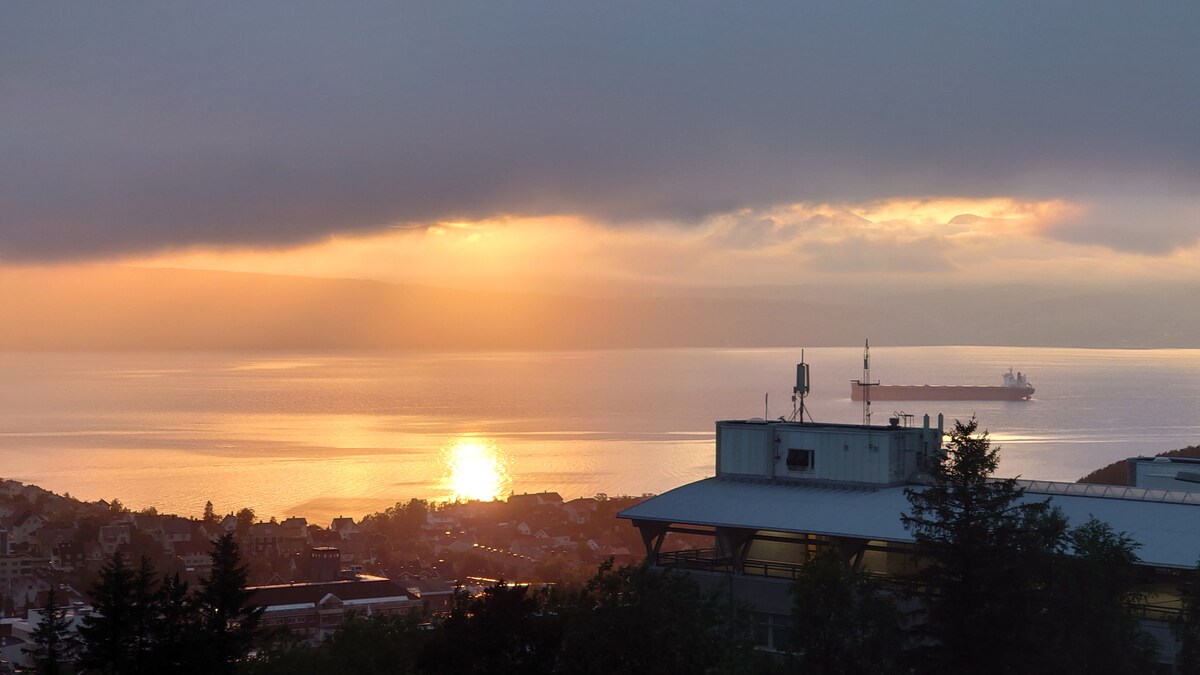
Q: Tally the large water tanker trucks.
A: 0